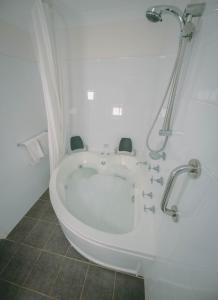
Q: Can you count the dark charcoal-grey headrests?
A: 2